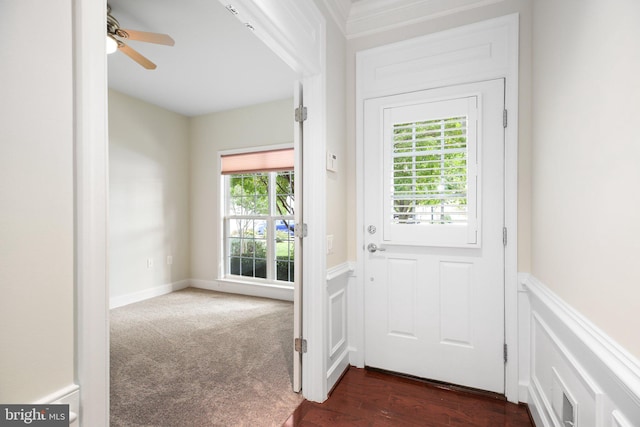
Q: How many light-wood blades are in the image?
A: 2